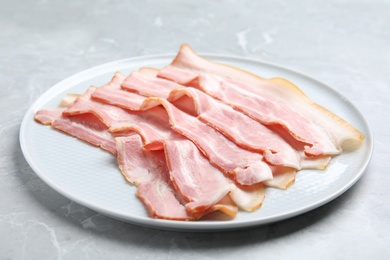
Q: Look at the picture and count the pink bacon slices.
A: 5